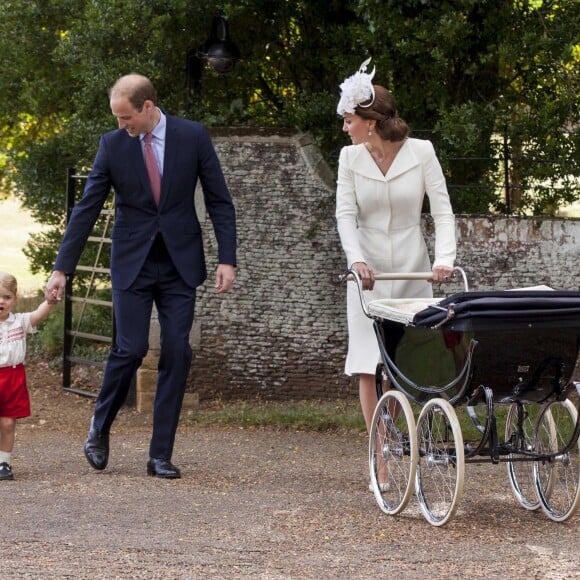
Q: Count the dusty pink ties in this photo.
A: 1